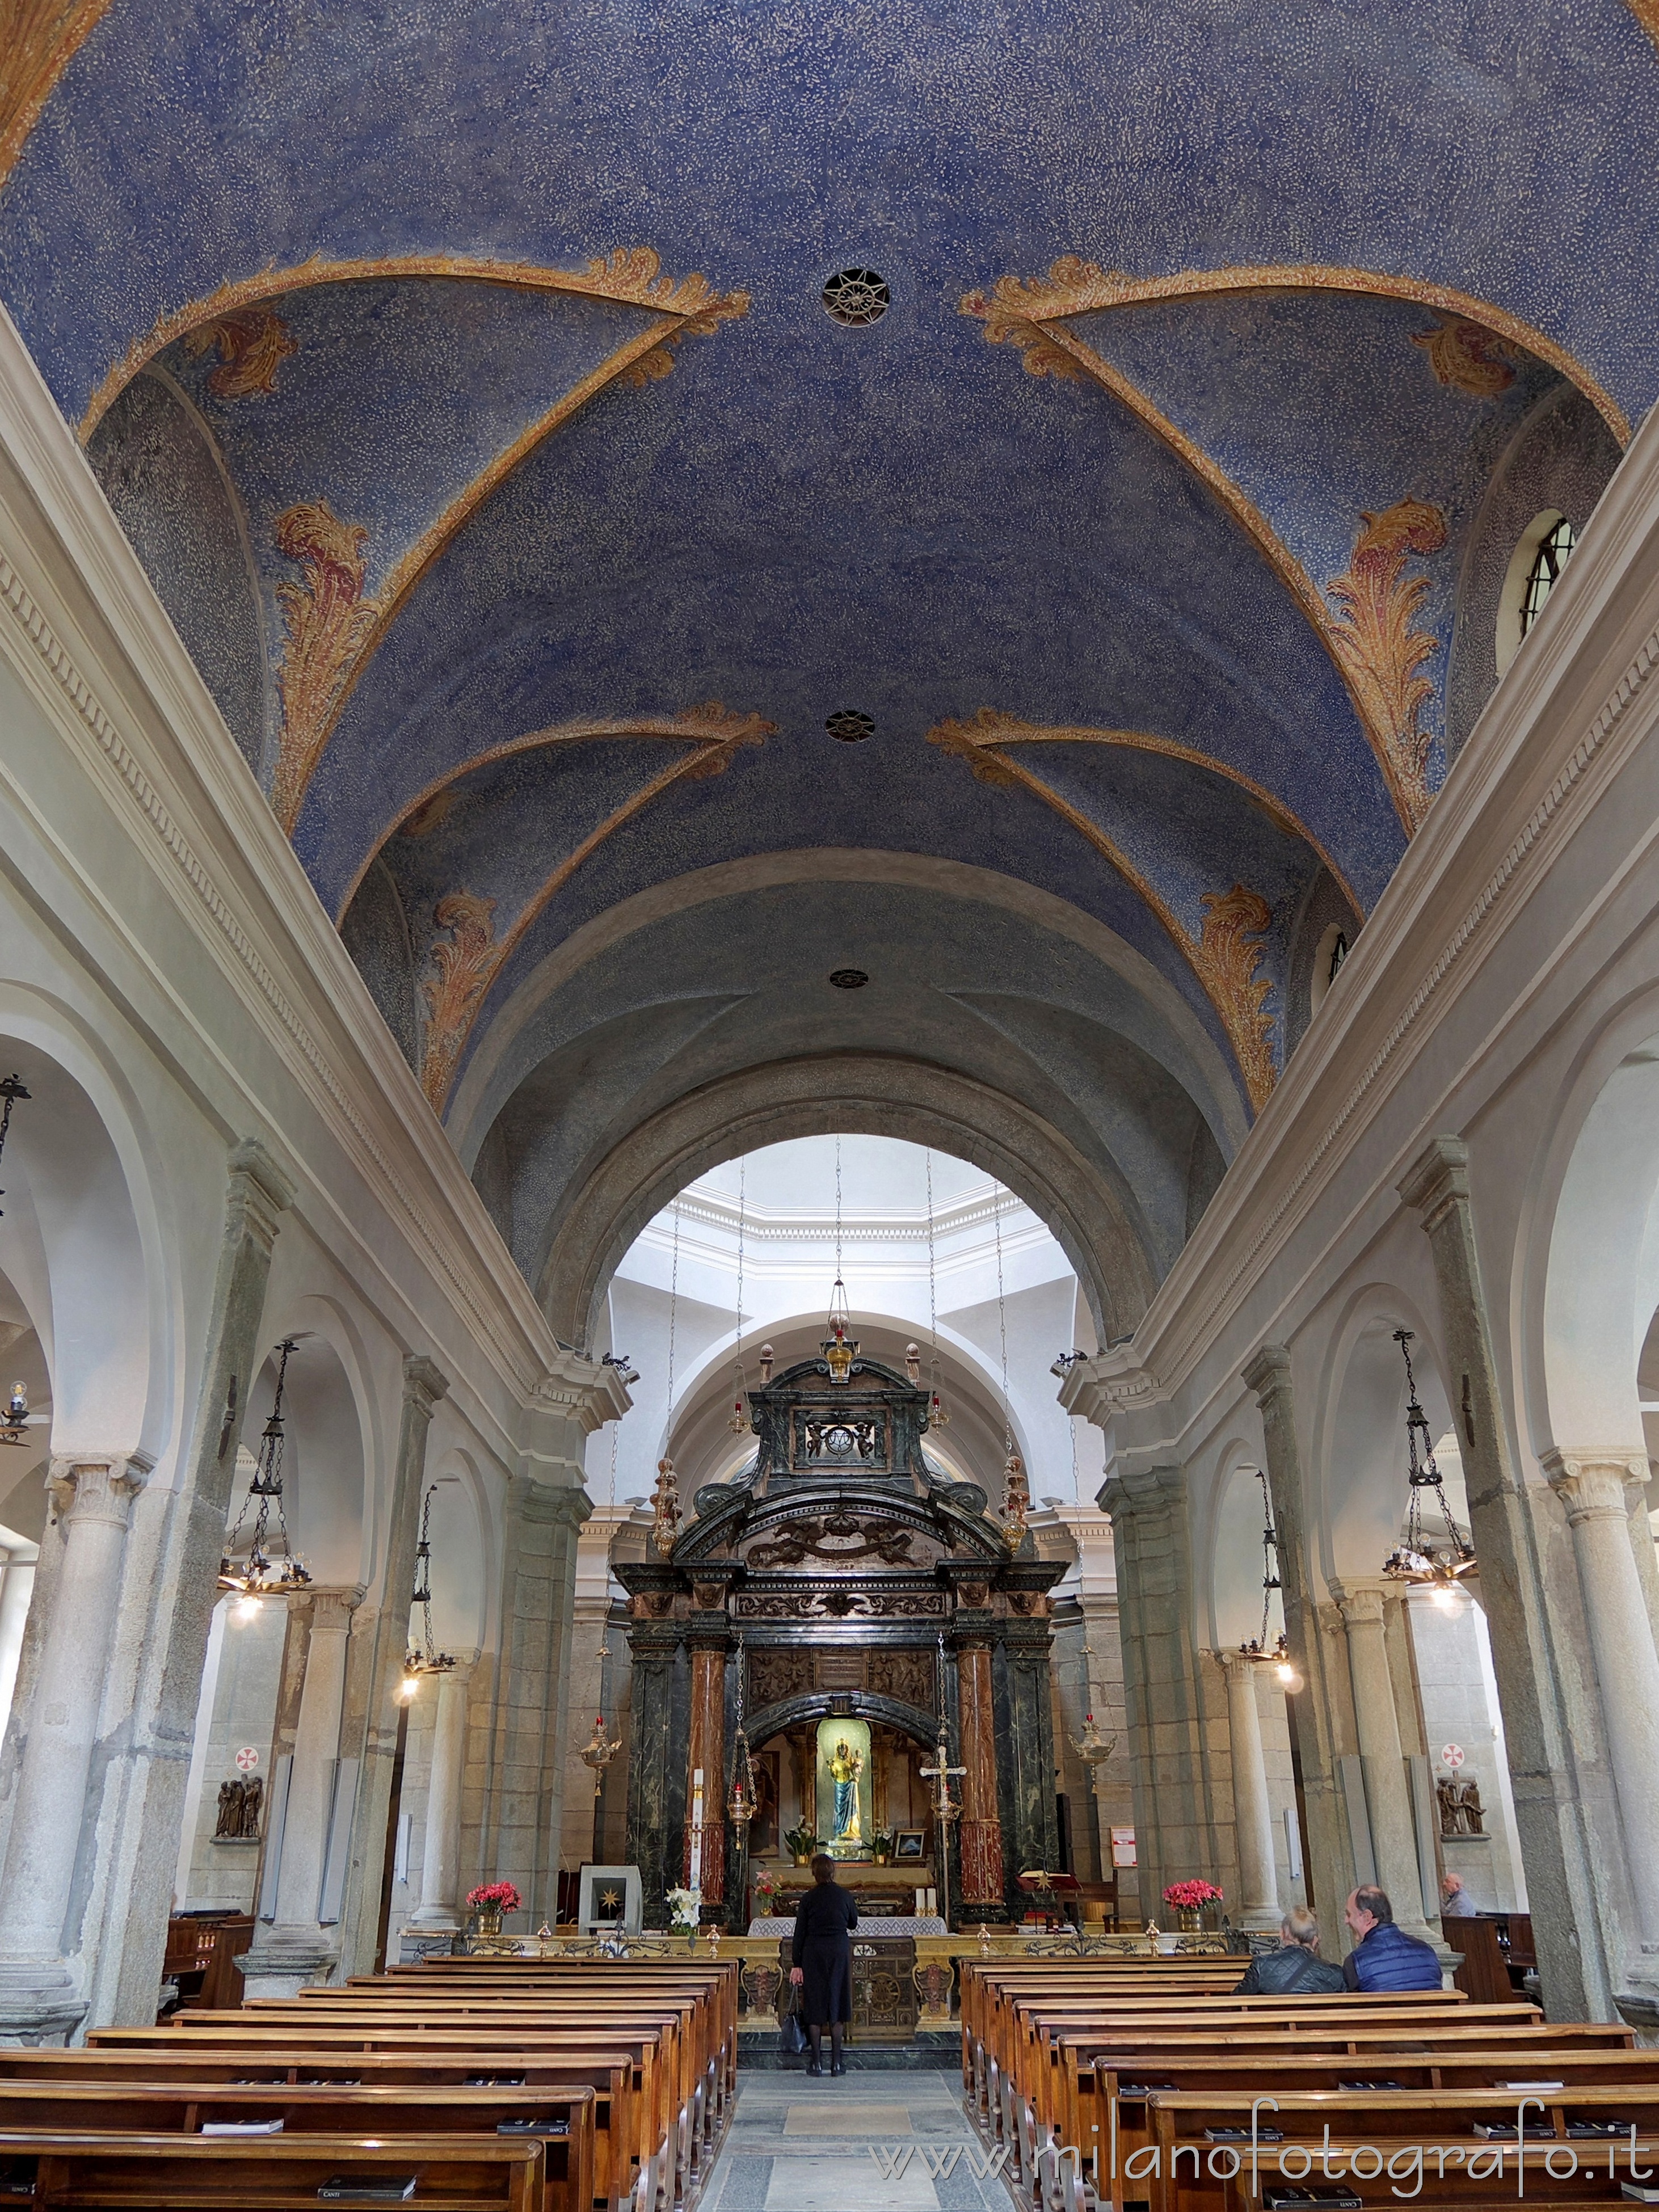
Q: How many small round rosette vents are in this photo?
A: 3